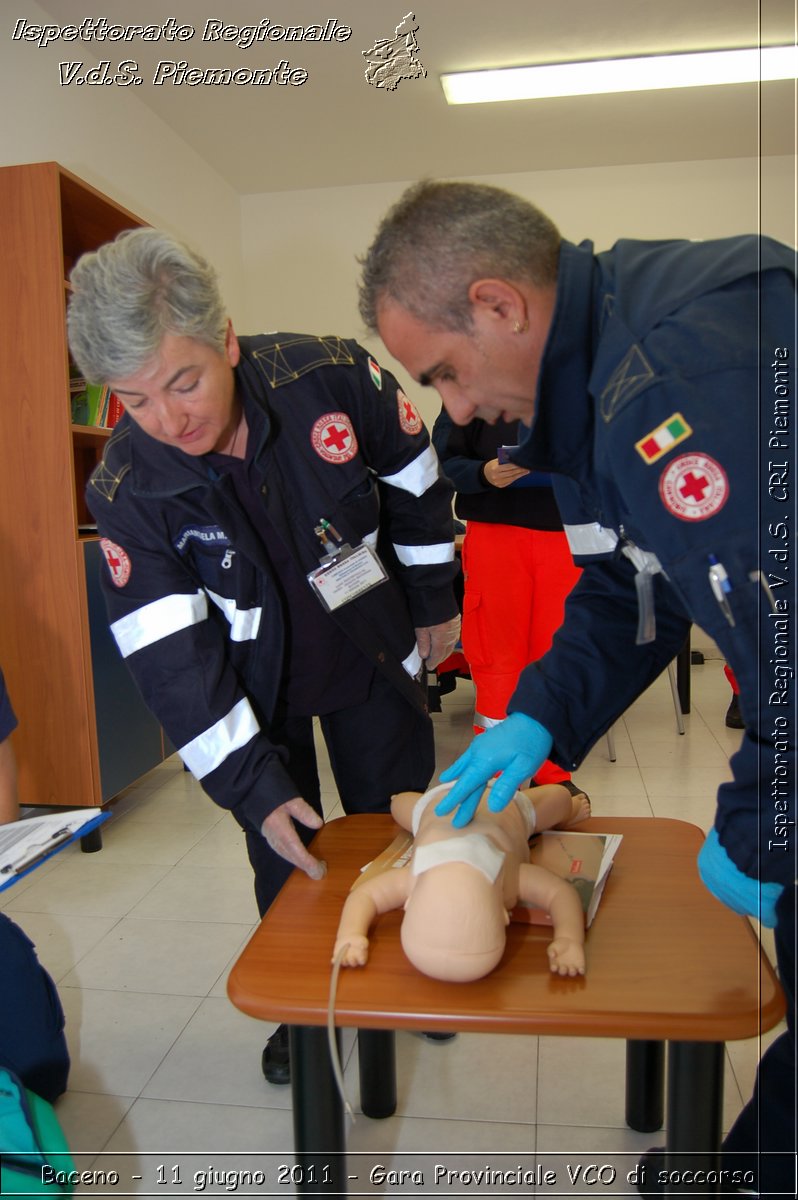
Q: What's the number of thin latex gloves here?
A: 4